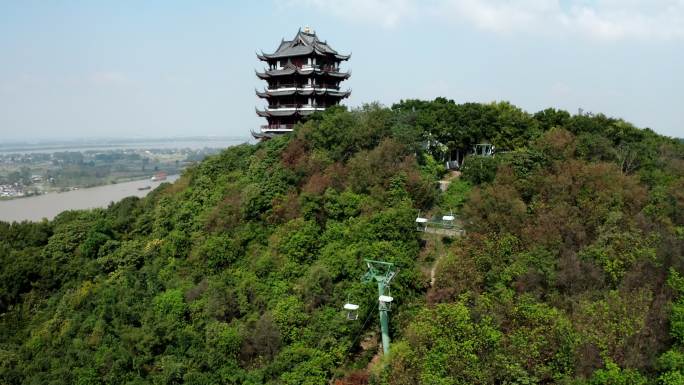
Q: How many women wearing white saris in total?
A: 0